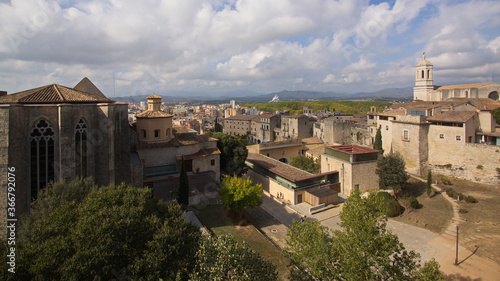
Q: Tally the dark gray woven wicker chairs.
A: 0